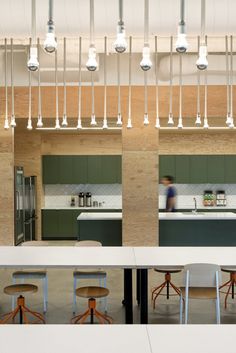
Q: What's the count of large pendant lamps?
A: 7